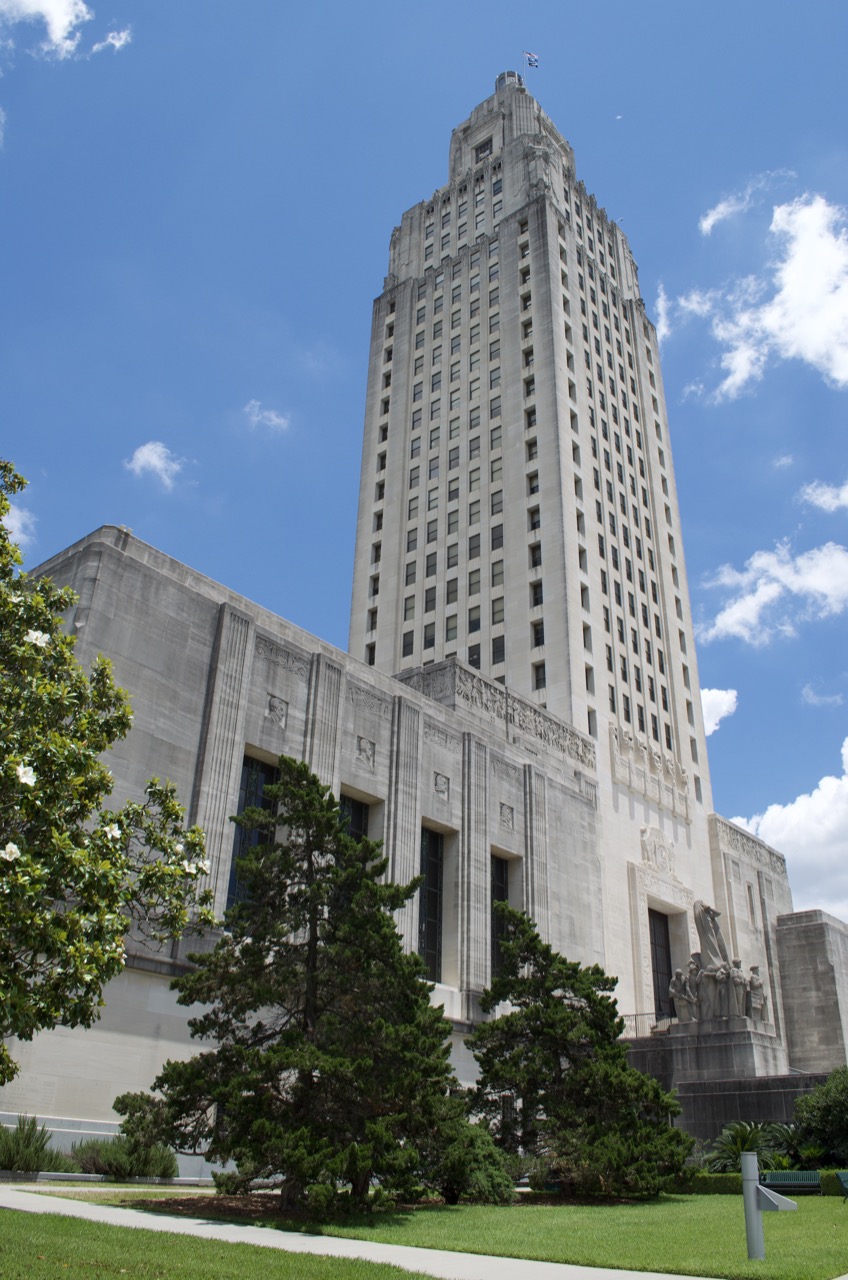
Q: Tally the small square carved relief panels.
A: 4